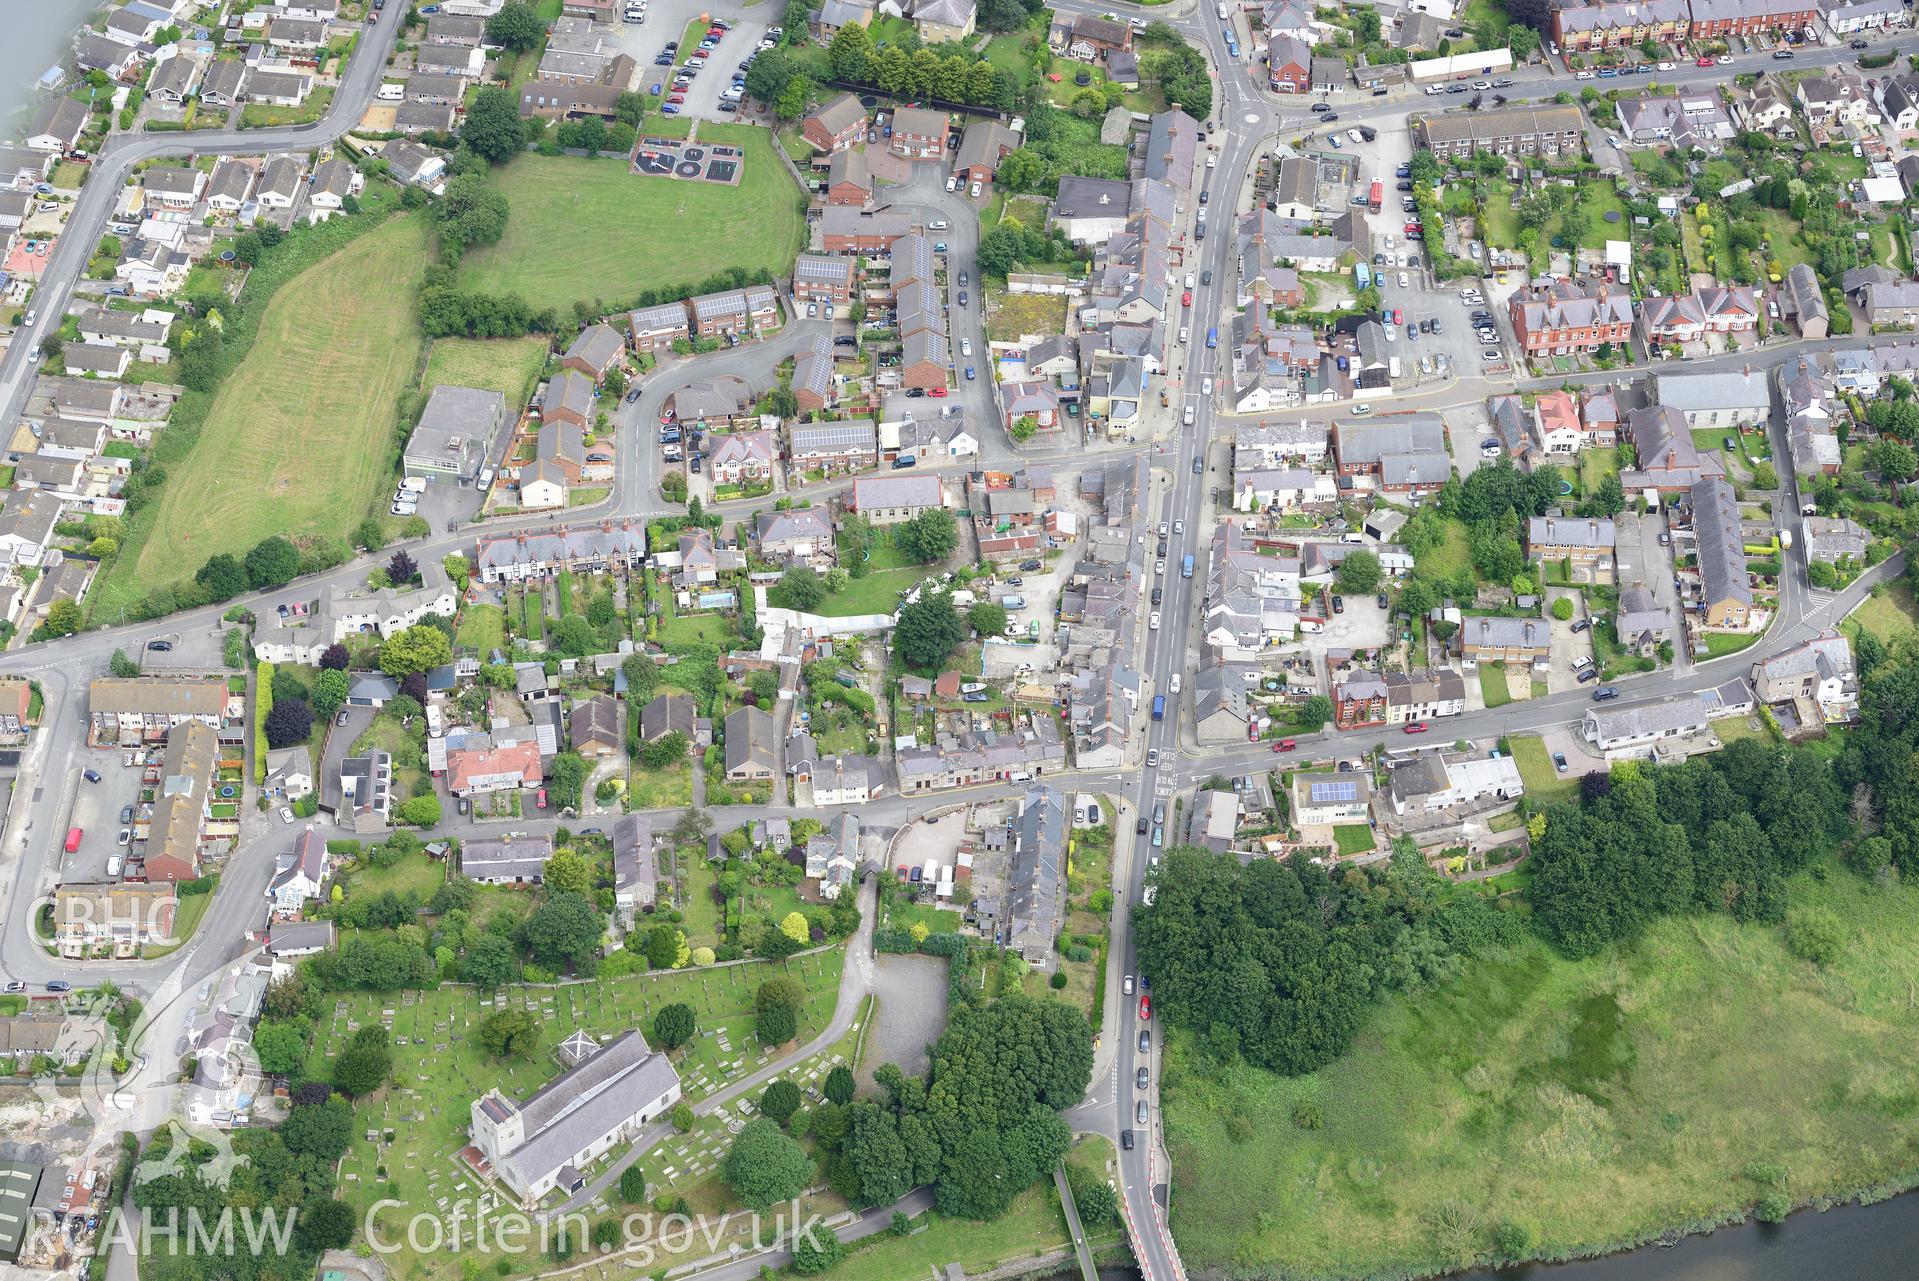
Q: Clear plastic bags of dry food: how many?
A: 0